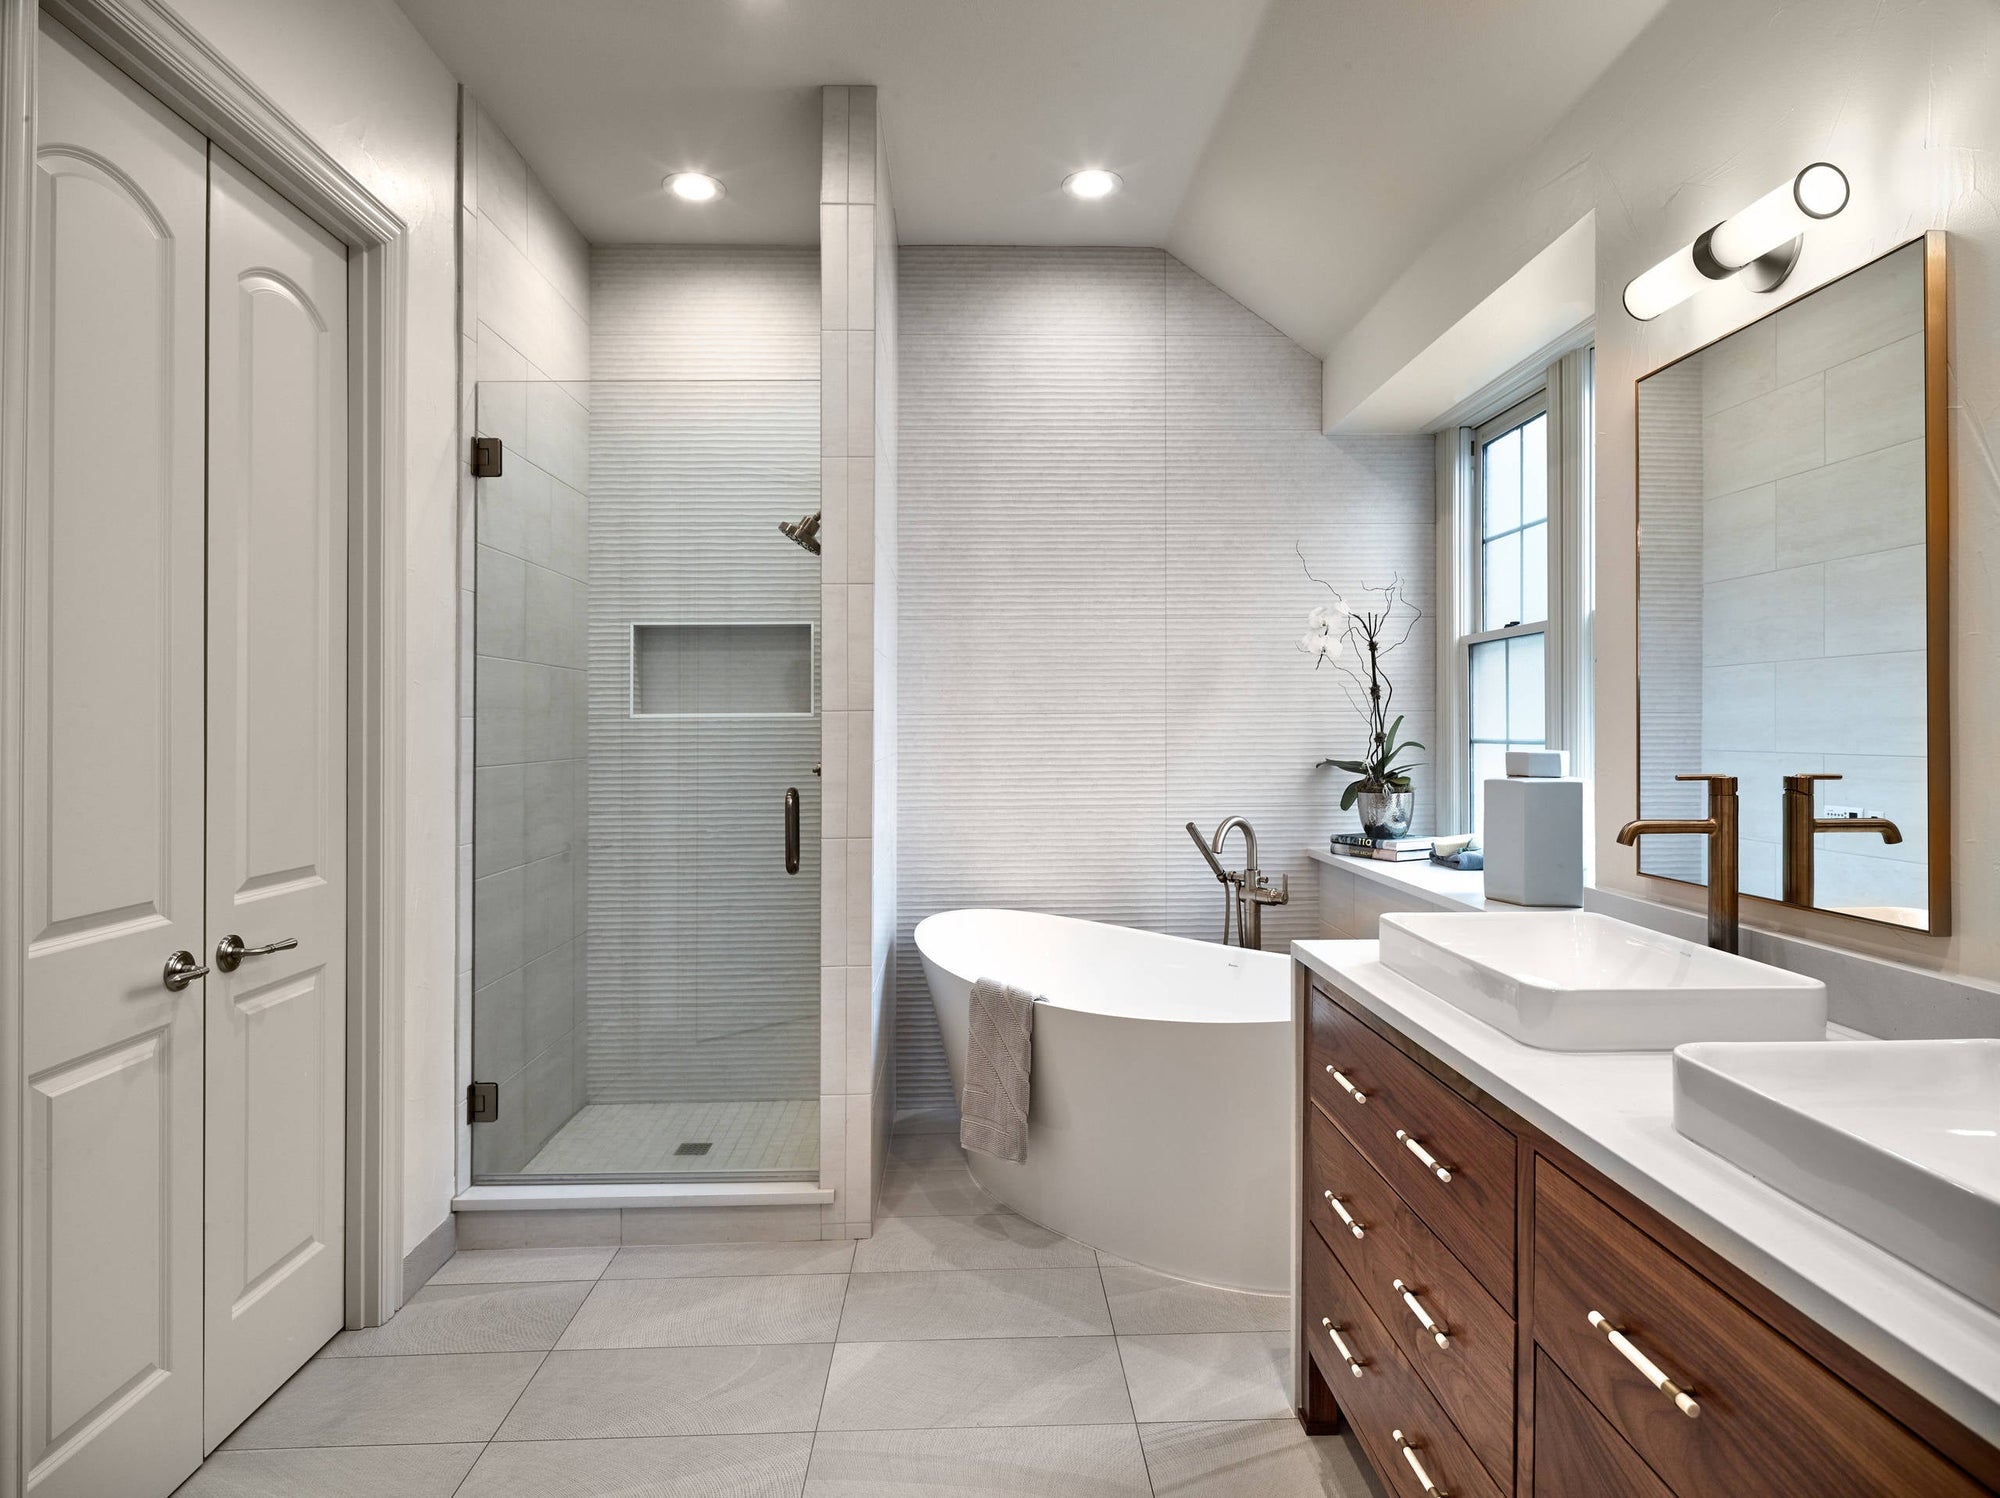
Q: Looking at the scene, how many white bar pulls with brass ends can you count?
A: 7